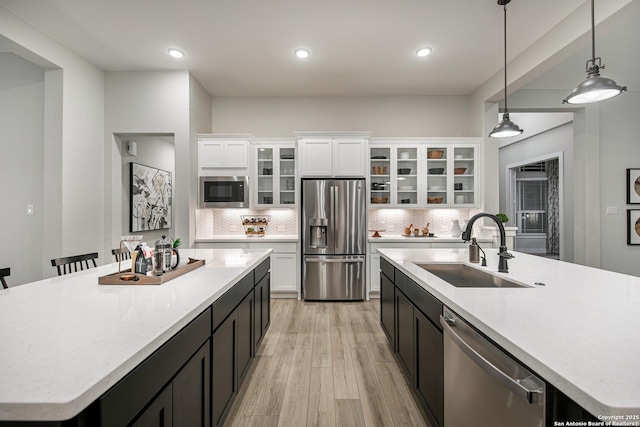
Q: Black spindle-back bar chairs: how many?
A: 3